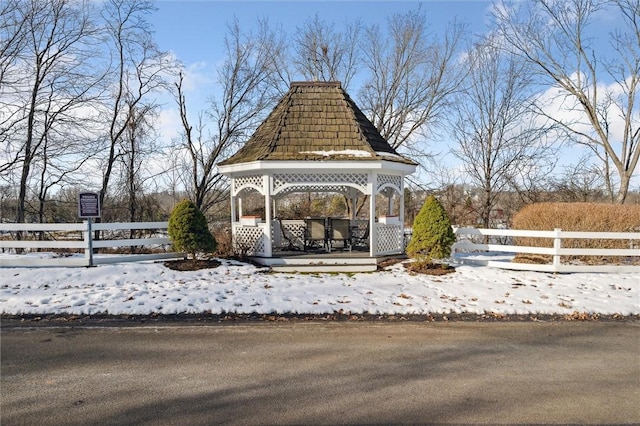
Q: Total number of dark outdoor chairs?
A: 4